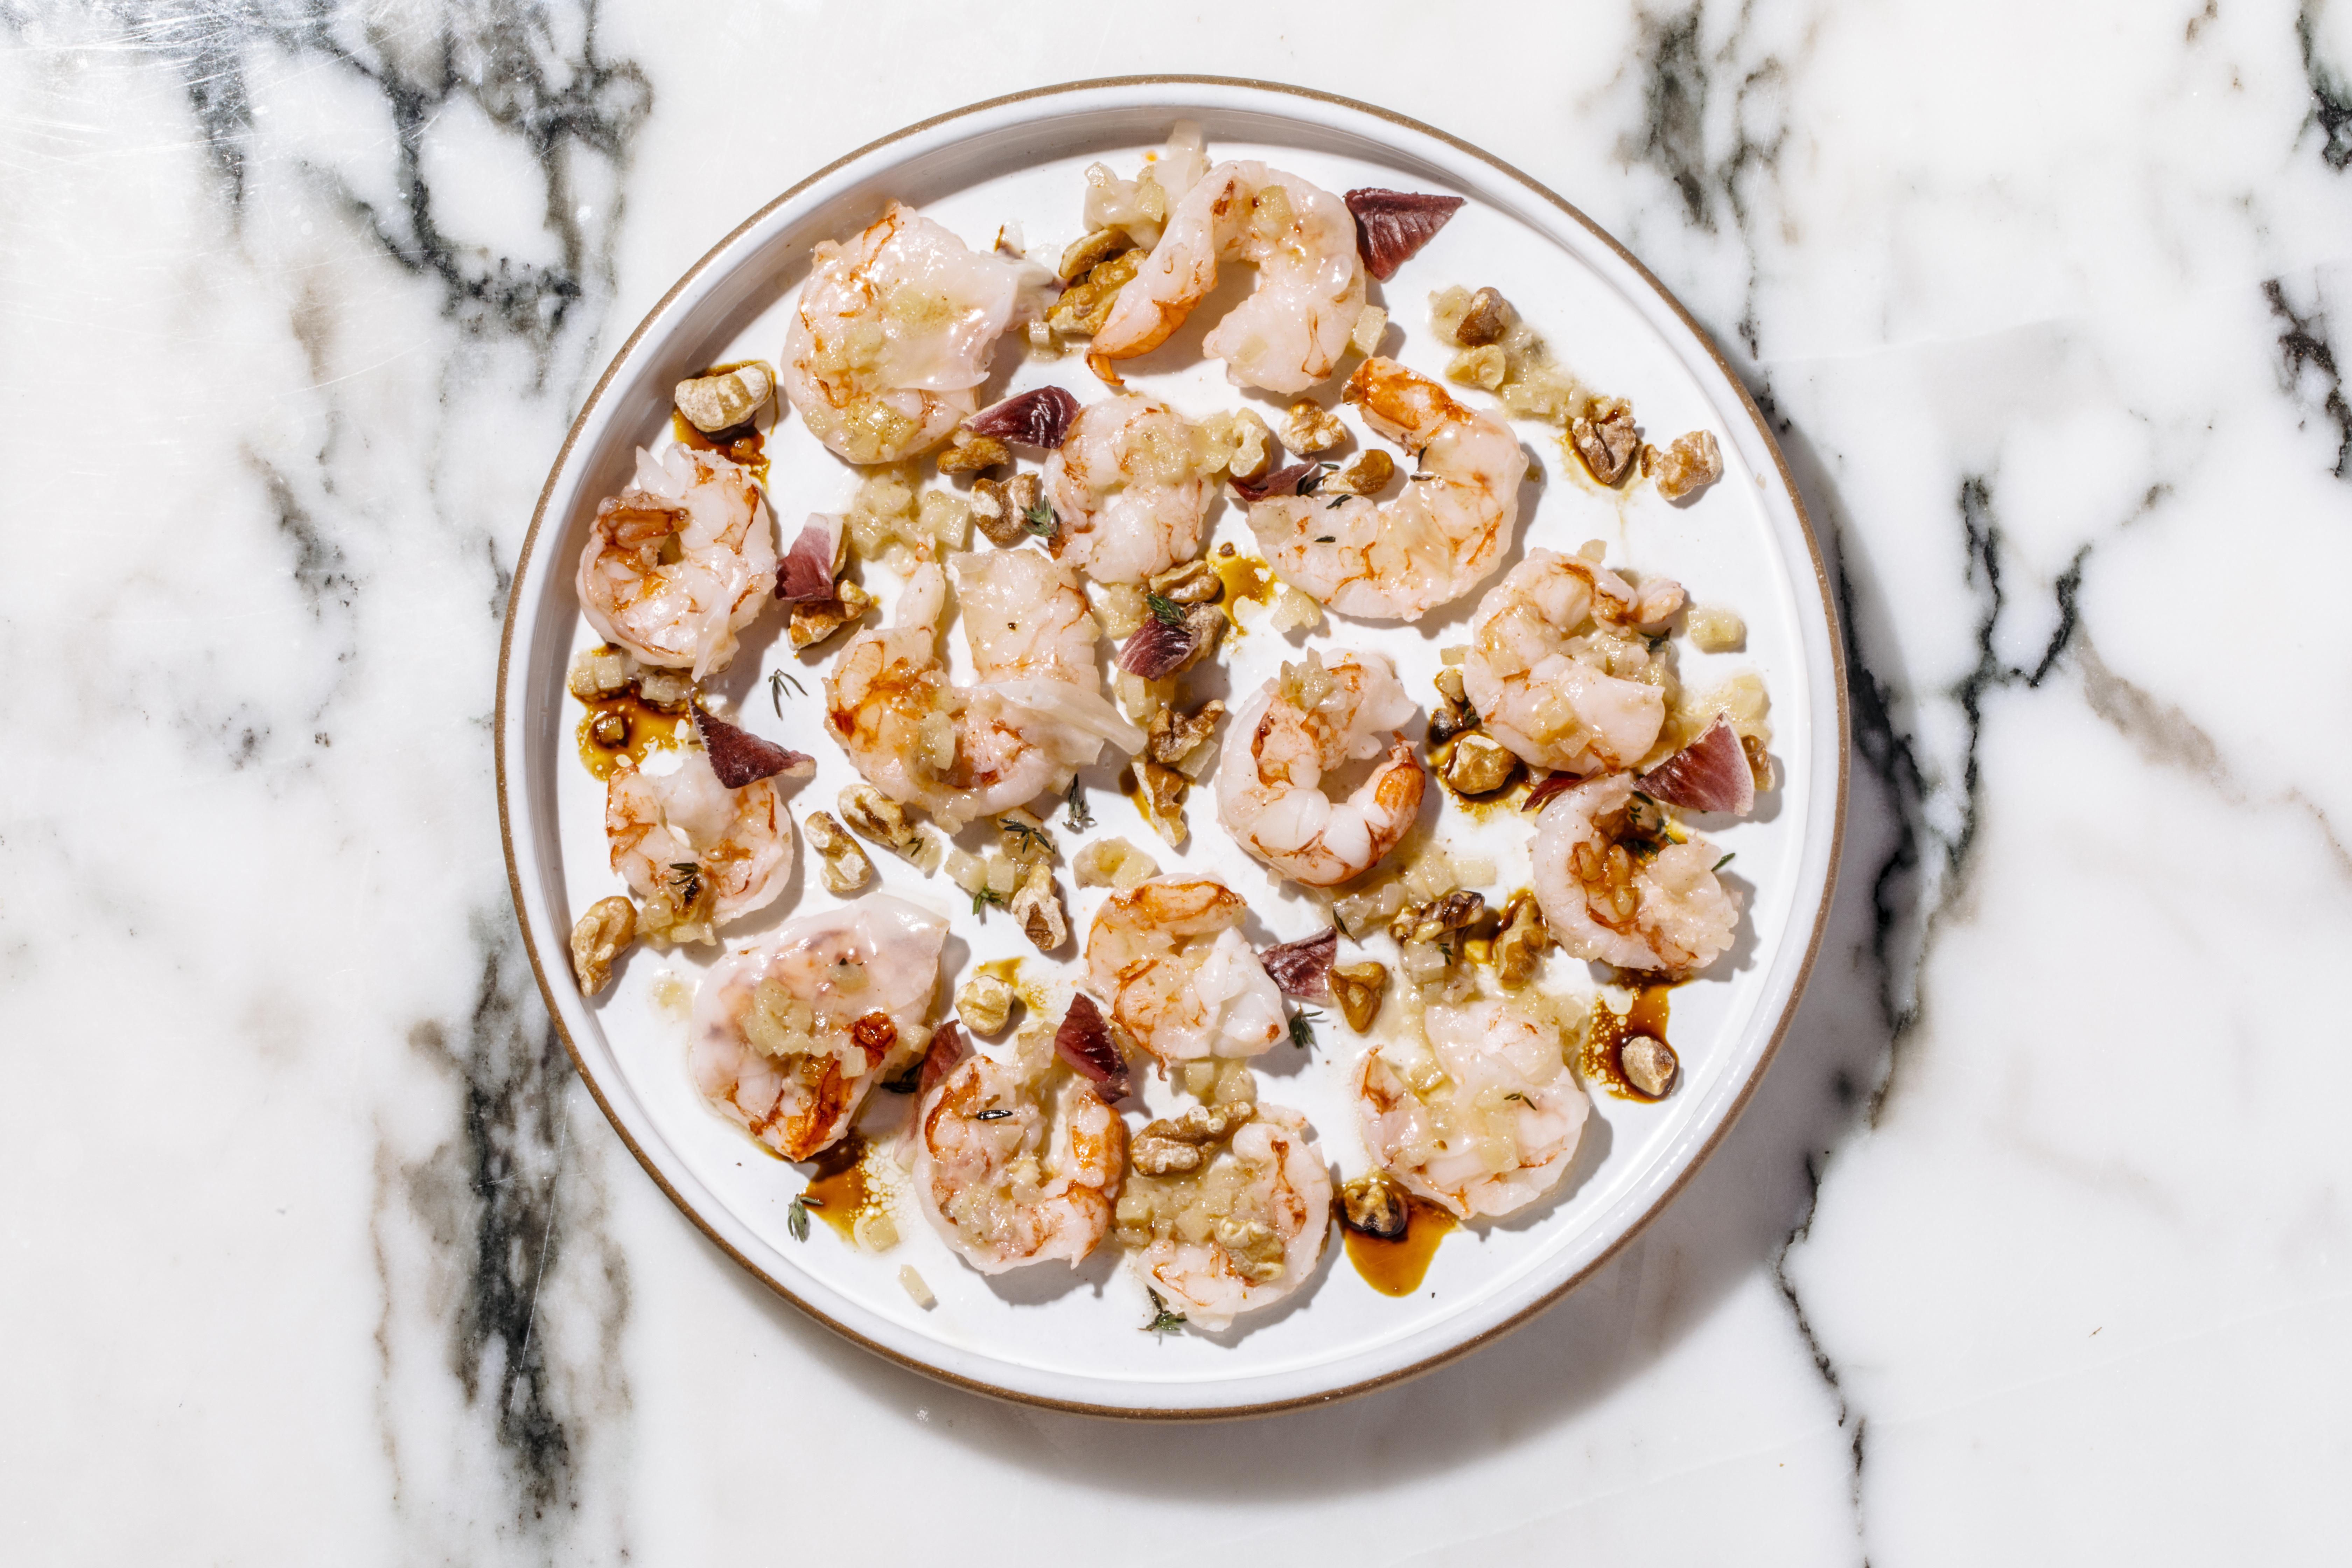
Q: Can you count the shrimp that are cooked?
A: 15